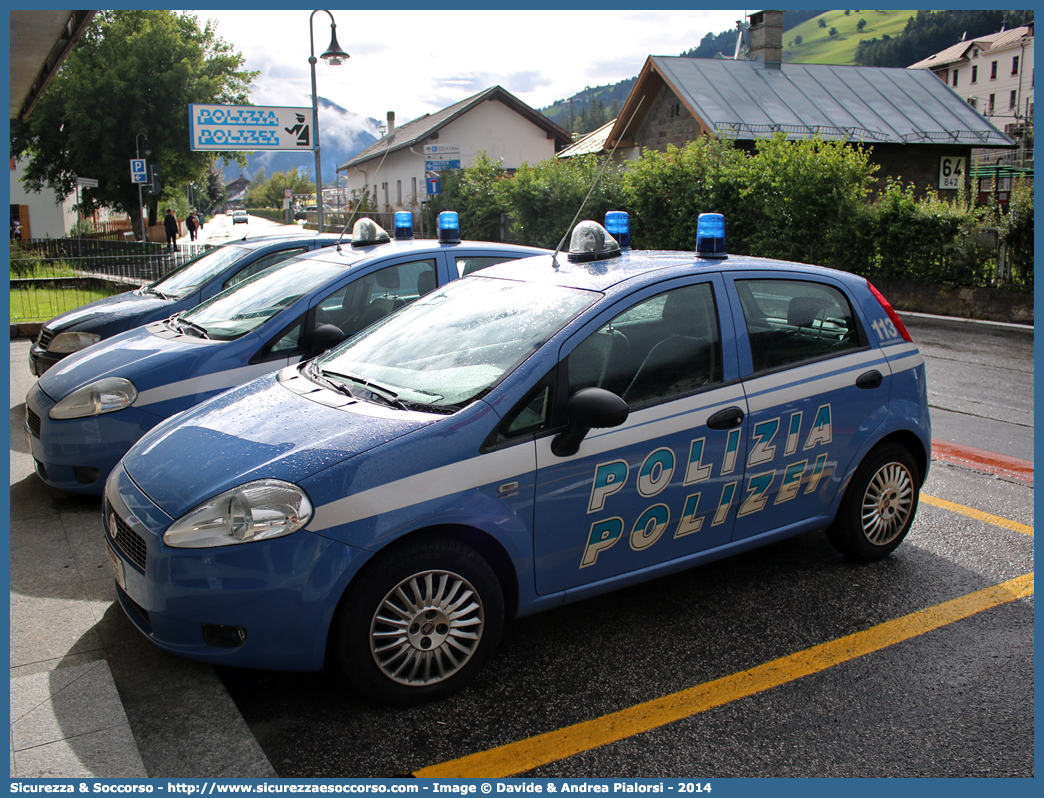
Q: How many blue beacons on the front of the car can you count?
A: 2